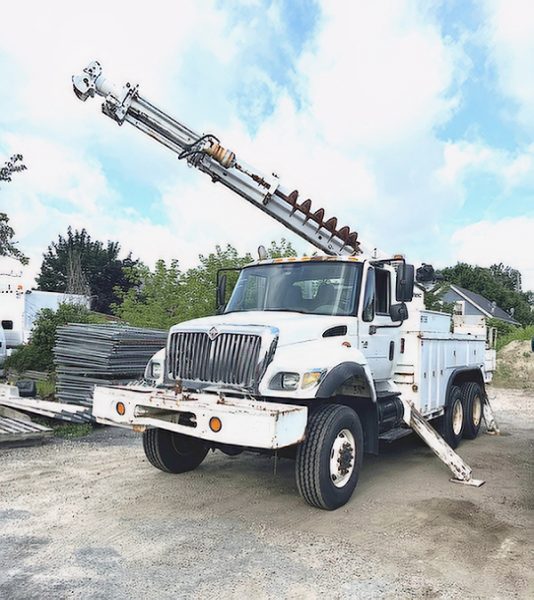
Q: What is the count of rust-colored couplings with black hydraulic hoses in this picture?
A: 1